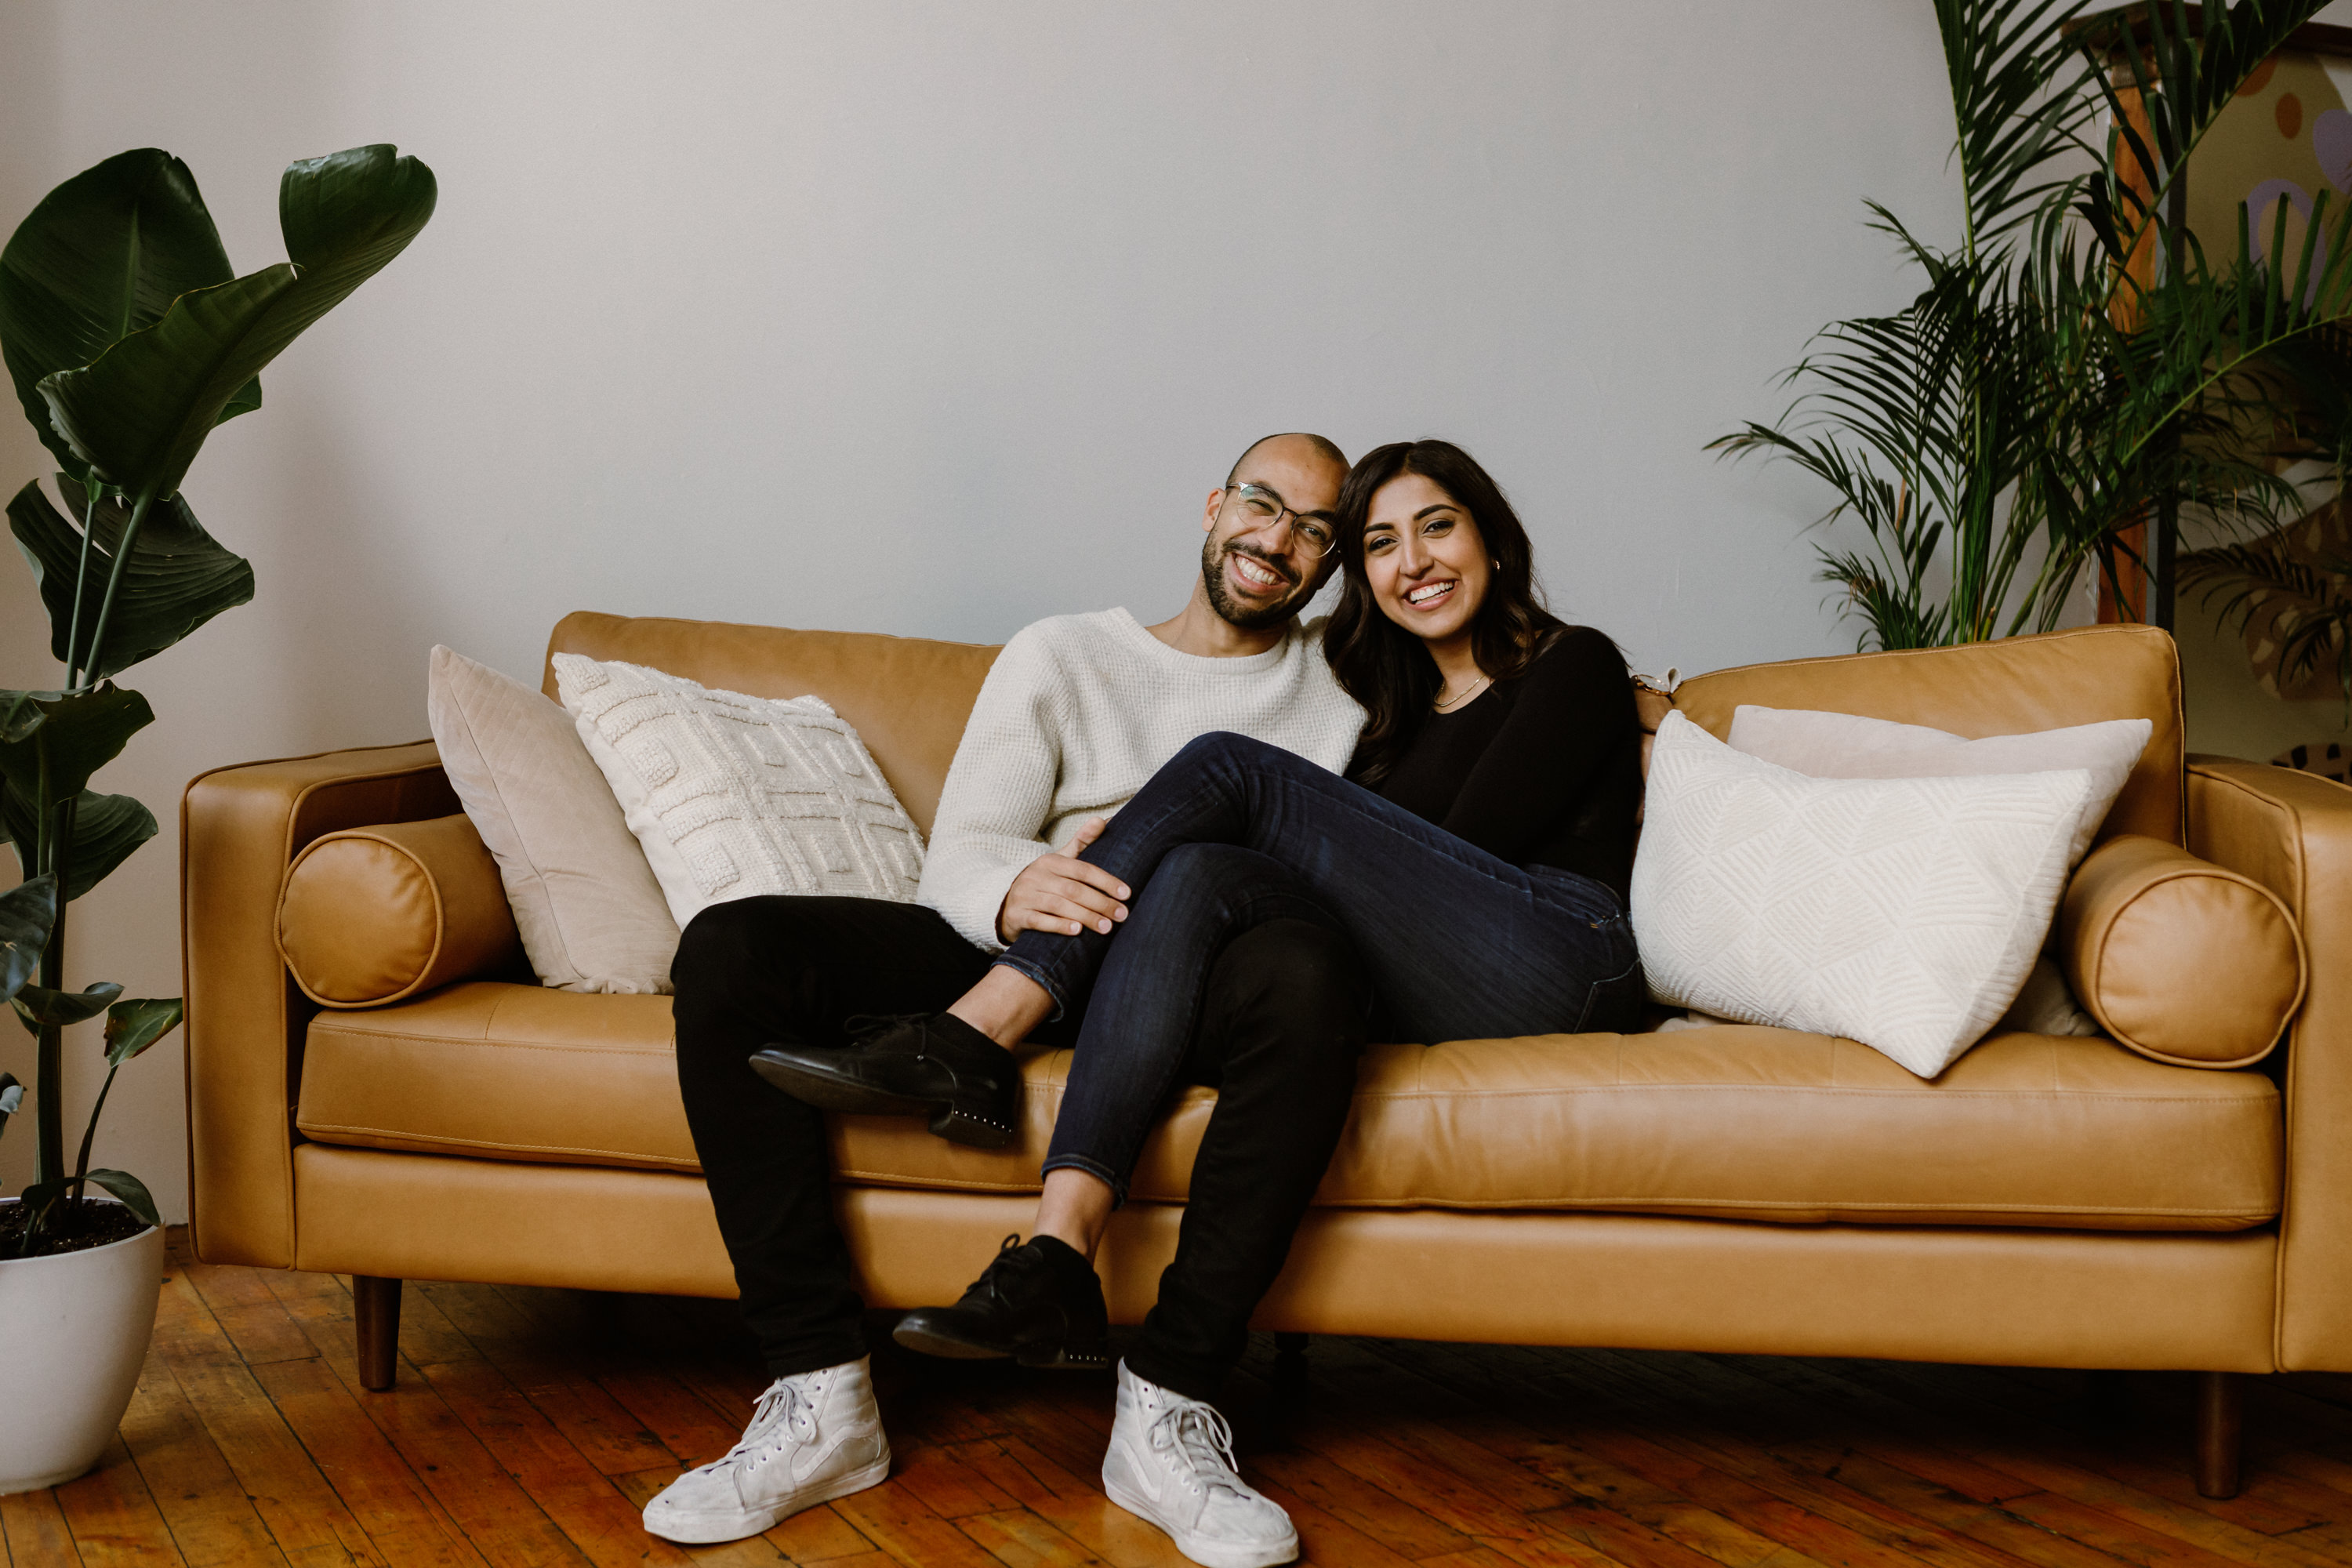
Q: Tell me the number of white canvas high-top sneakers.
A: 2